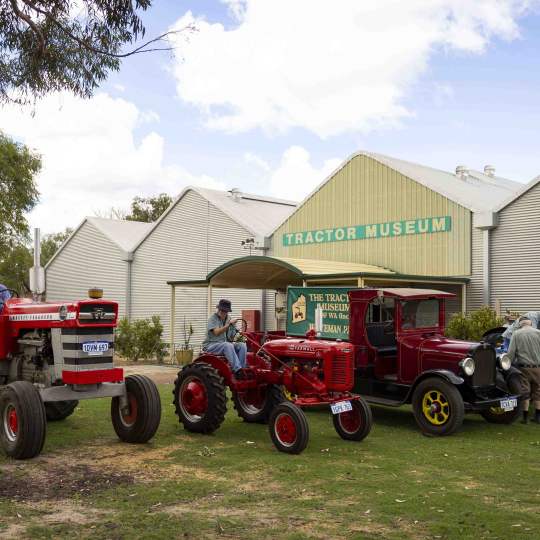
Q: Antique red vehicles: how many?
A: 3